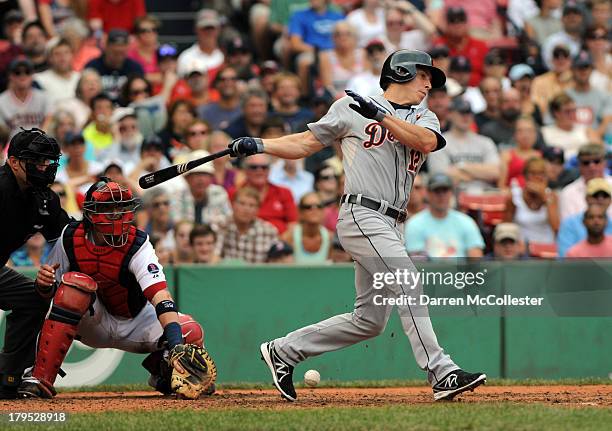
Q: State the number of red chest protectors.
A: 1